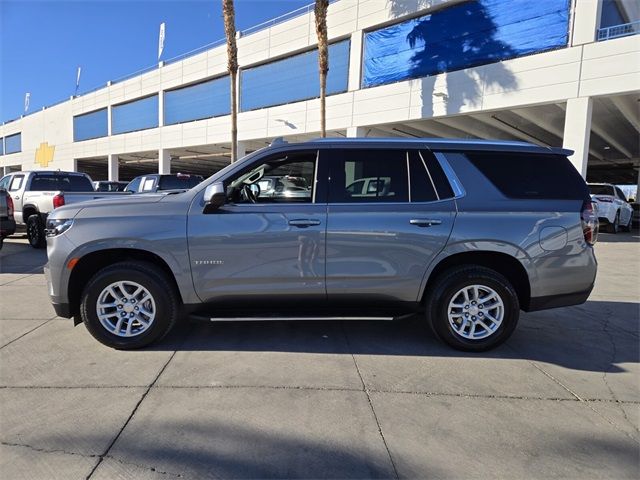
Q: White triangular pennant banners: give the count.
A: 3